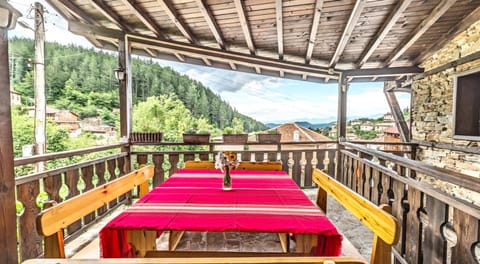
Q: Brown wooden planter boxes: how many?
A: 4